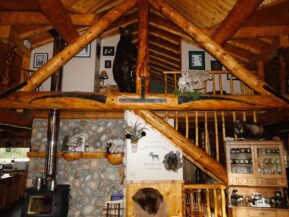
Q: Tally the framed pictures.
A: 7